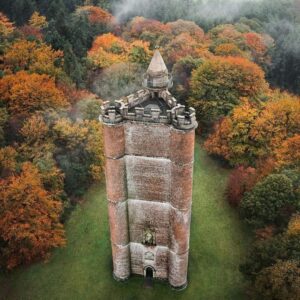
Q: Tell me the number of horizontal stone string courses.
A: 3